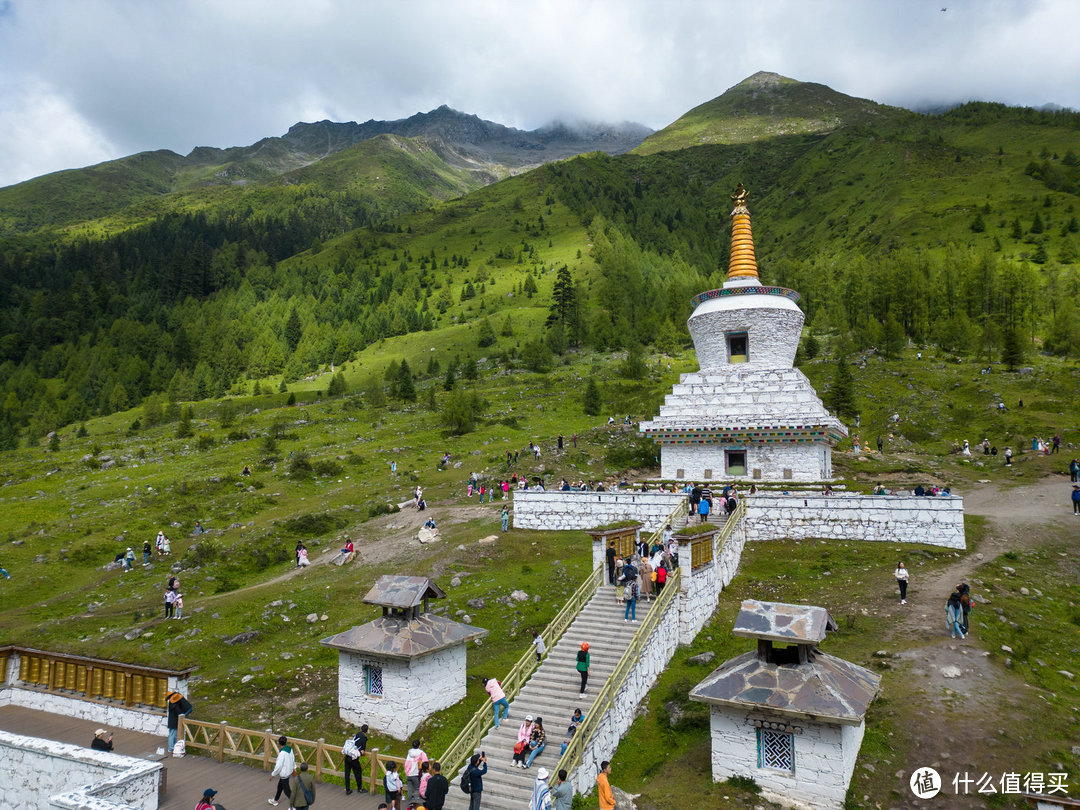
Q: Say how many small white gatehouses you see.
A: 2